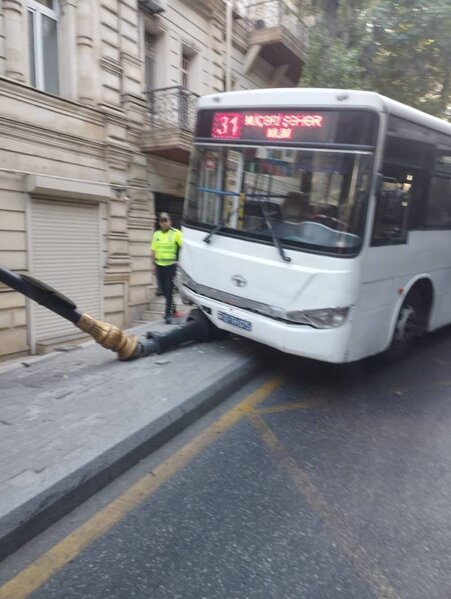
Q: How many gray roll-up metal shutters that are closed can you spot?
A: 1